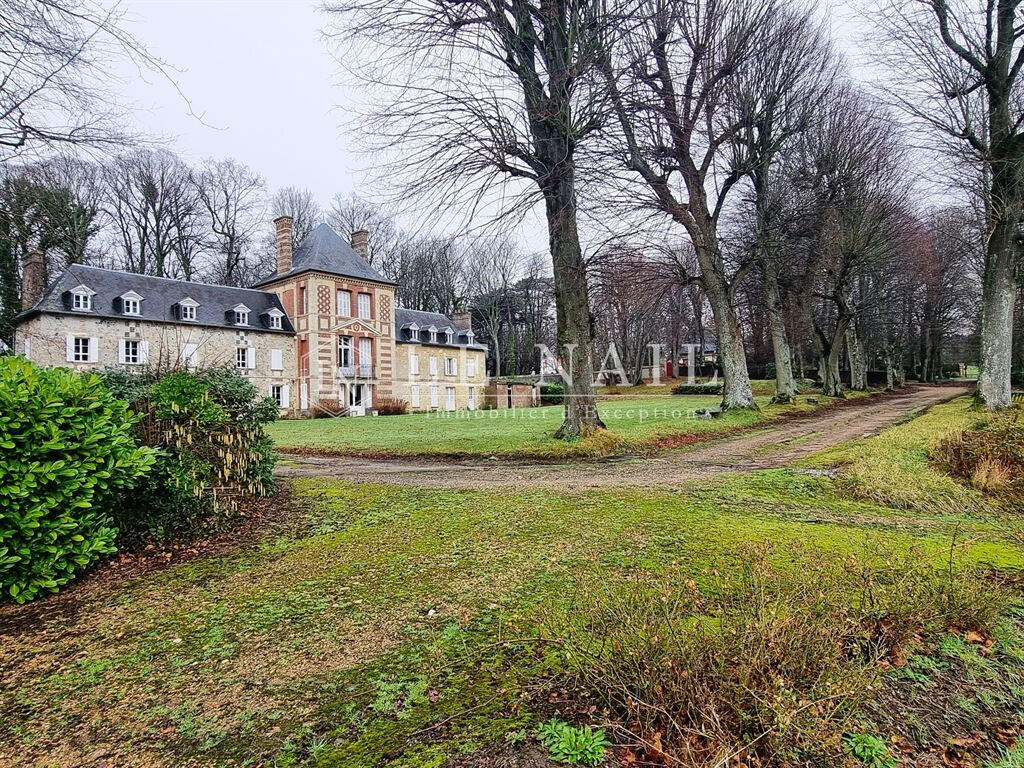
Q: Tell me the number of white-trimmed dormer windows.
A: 9